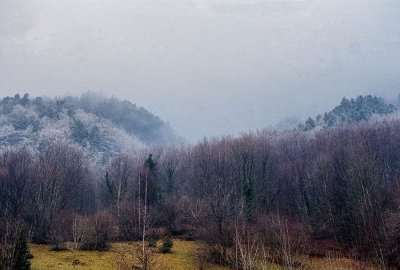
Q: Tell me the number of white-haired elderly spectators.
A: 0